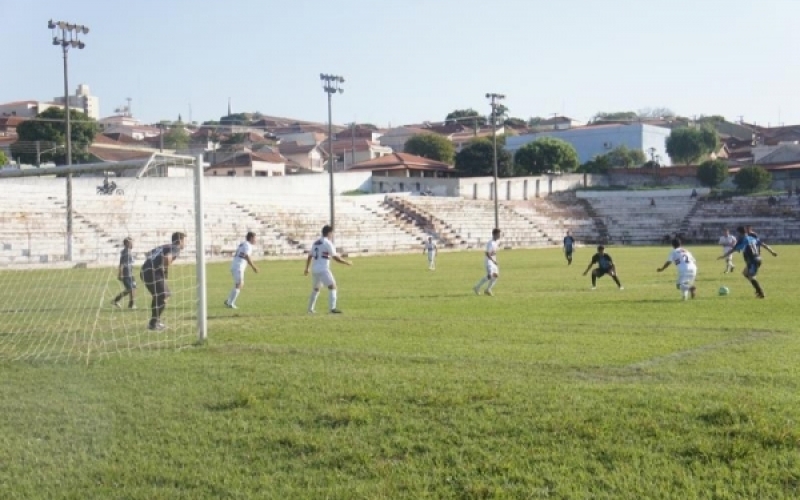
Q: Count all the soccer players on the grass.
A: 12